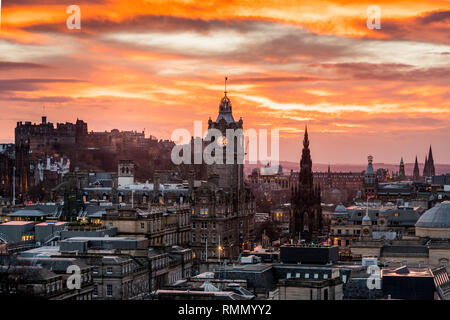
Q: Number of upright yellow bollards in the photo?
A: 0